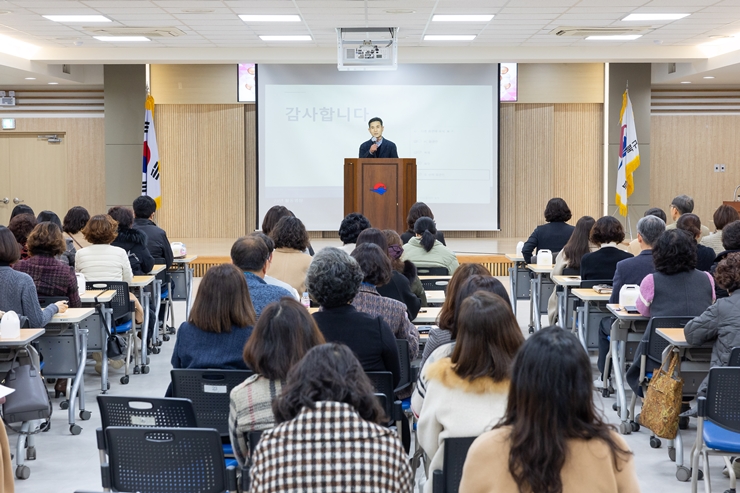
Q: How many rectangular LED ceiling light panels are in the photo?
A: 8